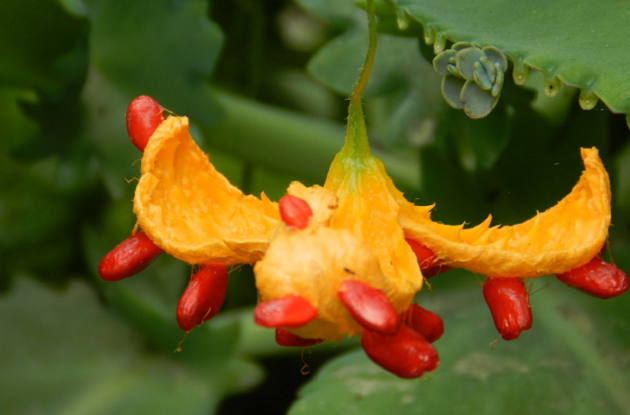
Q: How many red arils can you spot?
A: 12